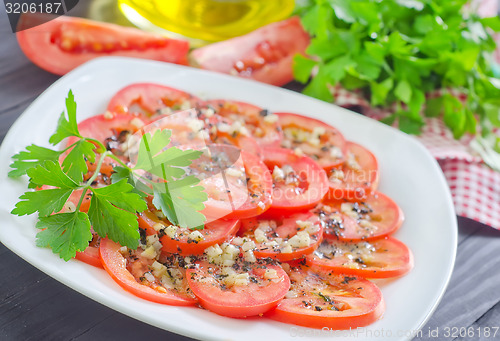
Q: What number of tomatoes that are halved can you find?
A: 2